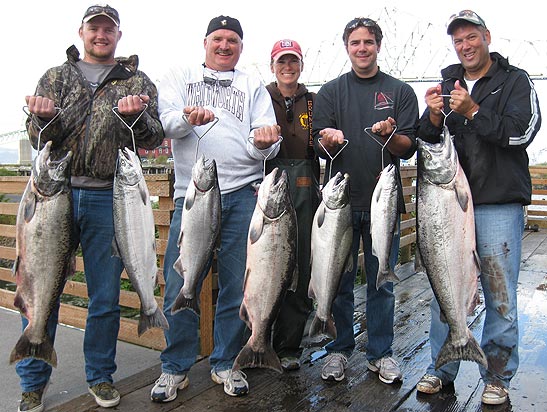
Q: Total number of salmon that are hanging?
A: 7